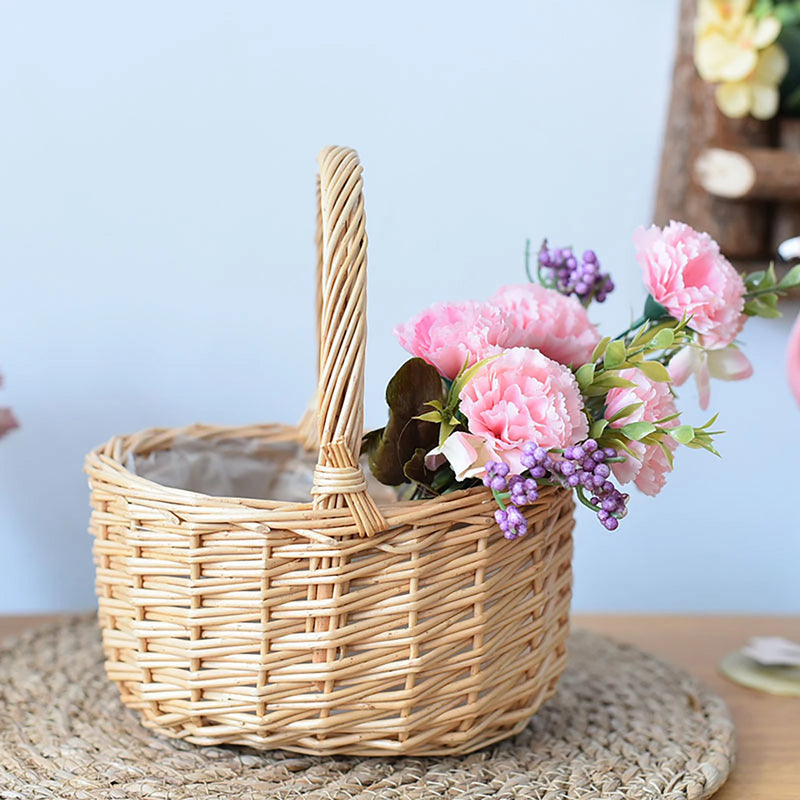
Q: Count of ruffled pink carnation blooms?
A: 5